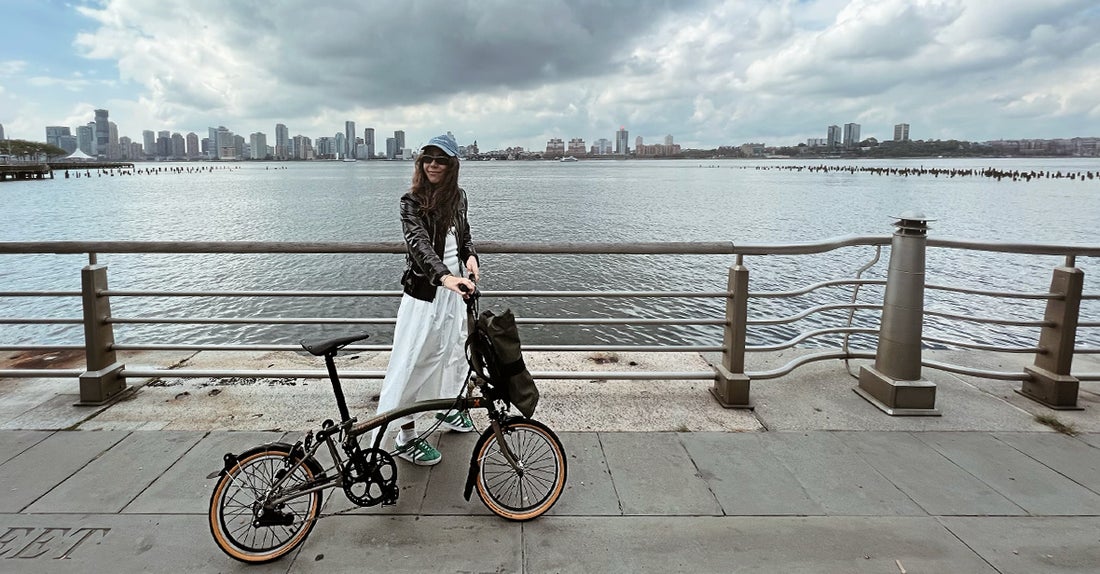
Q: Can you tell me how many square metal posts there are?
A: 3